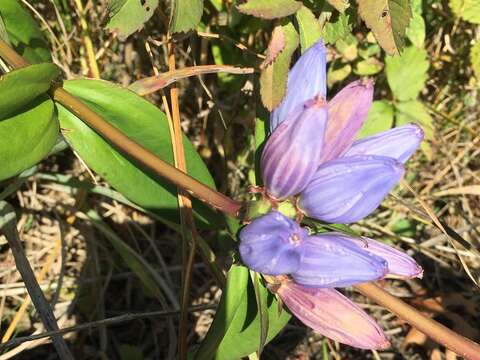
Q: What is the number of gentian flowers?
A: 9